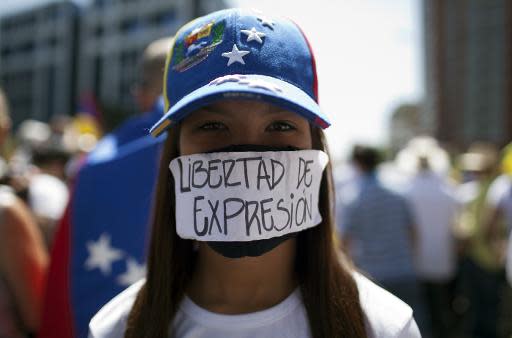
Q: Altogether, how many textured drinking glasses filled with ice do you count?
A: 0